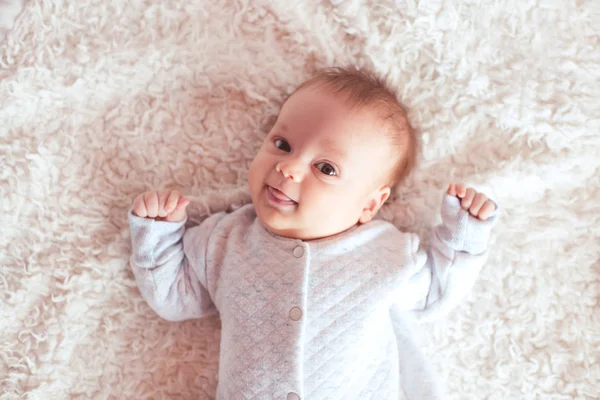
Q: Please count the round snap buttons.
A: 3